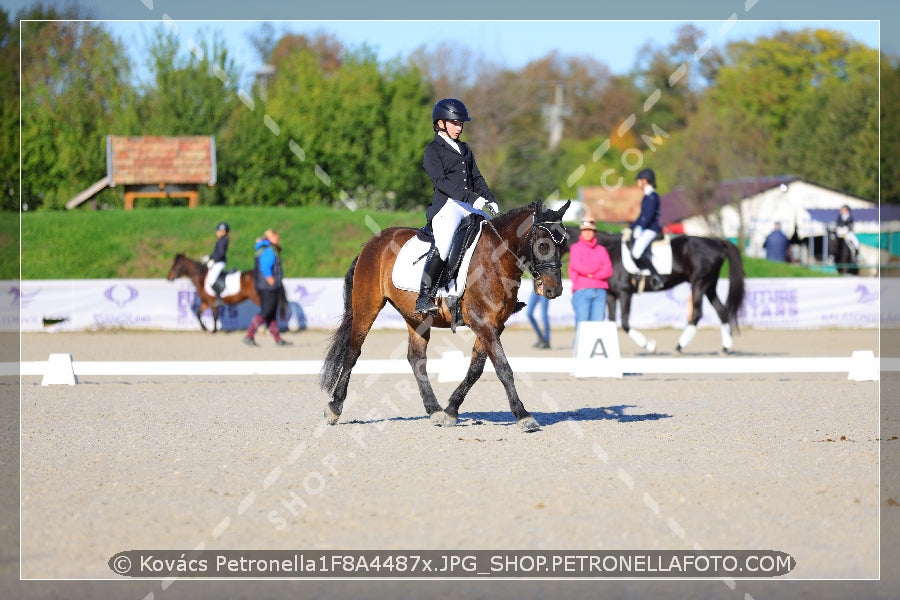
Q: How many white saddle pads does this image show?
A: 3